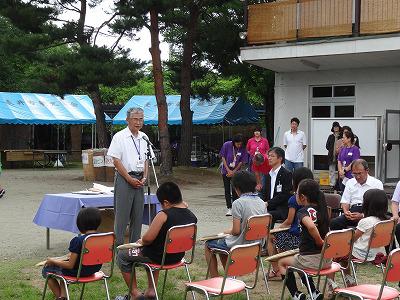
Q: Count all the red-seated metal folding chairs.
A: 7